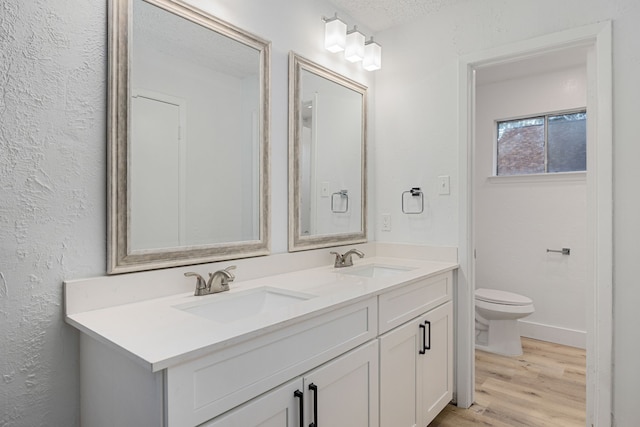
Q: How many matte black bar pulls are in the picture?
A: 4